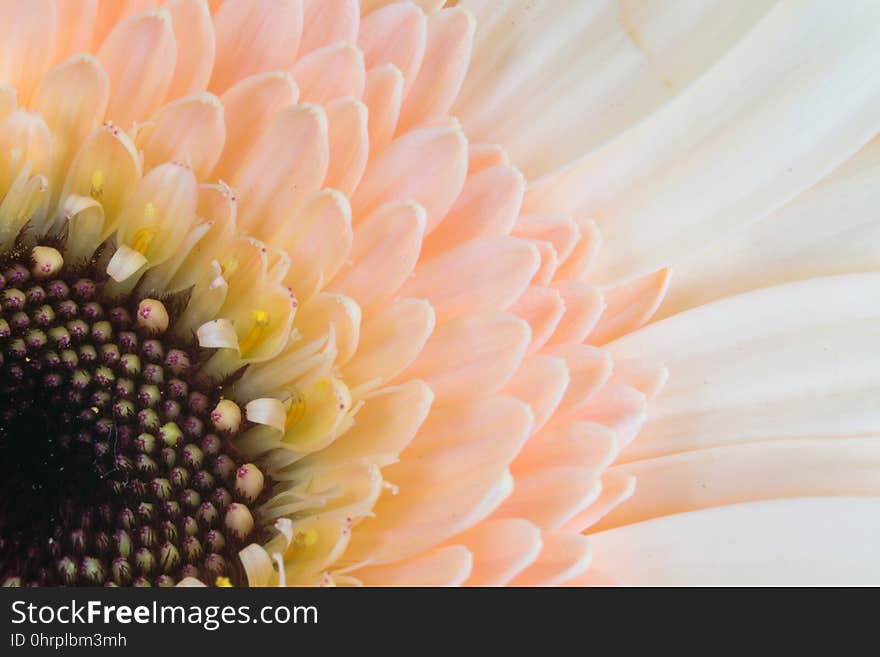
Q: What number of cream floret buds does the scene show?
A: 5